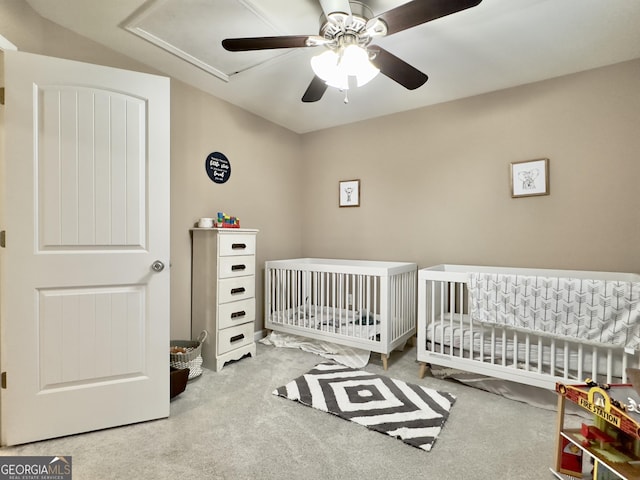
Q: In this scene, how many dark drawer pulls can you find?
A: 5